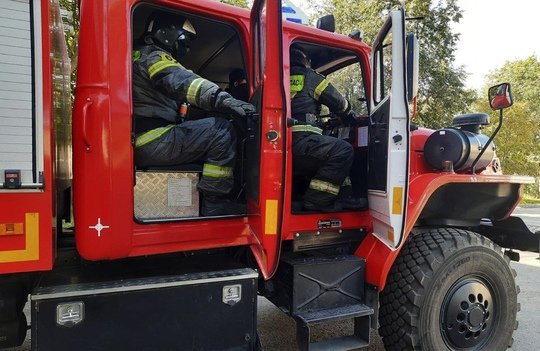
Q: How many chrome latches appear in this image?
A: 2